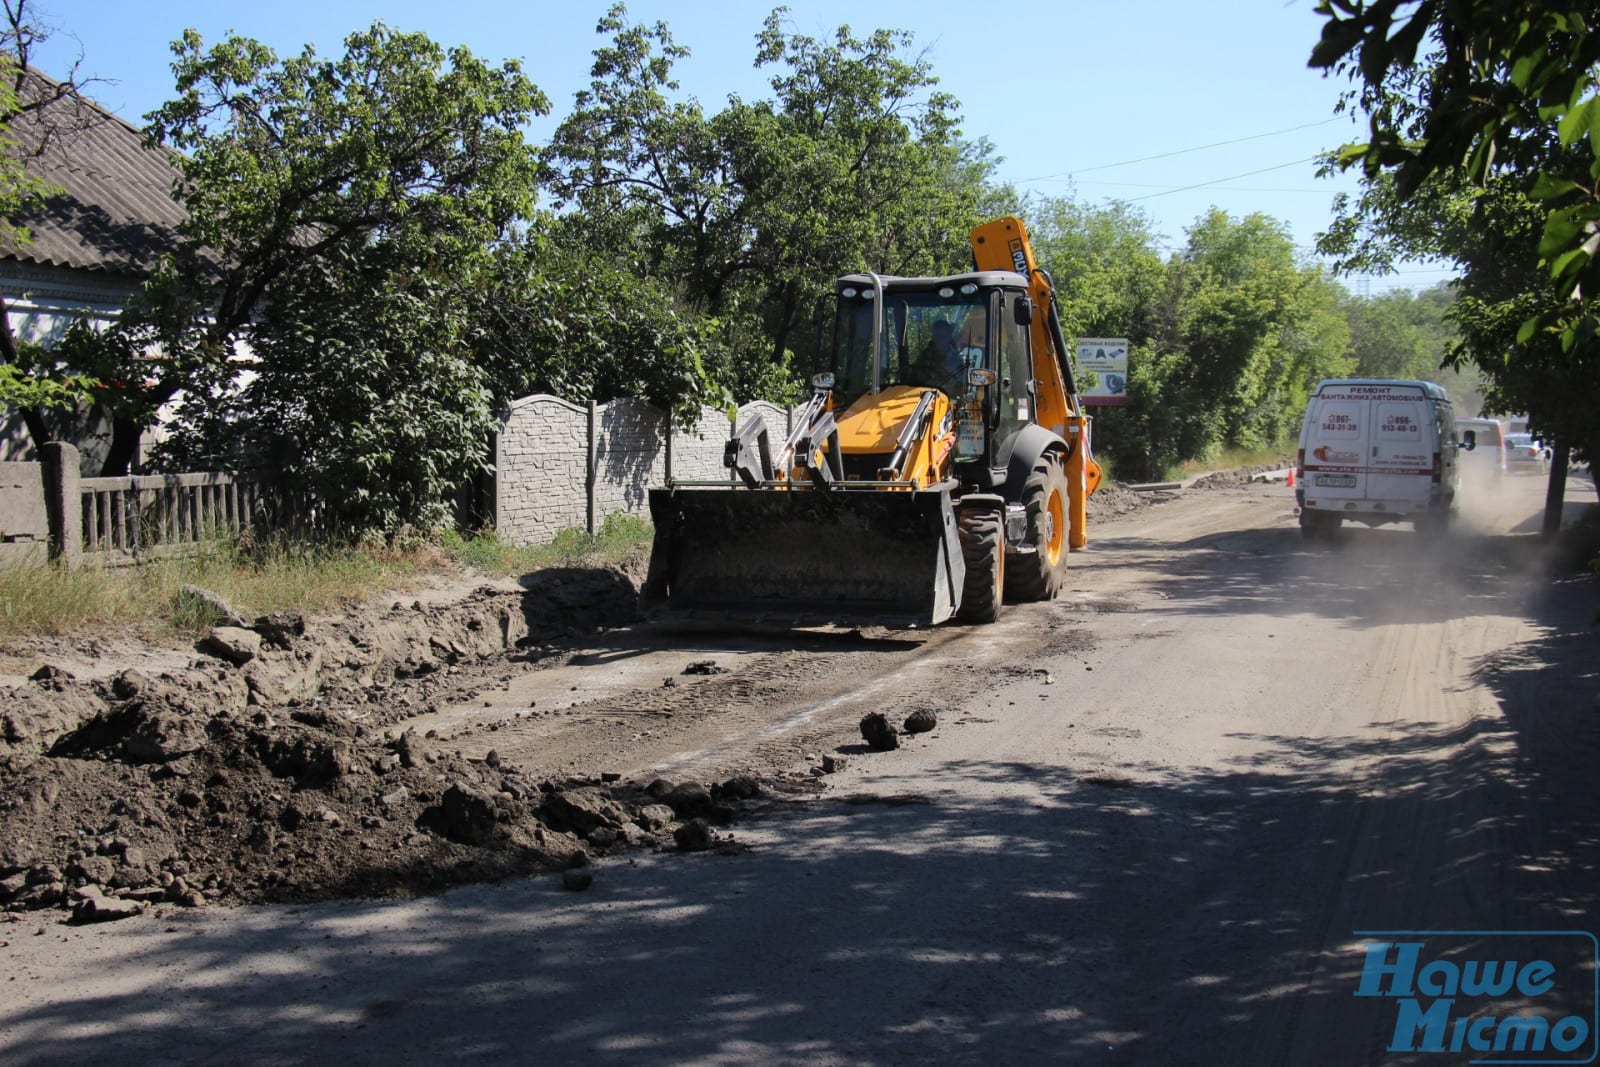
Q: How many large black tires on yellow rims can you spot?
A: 2